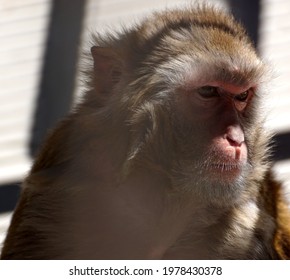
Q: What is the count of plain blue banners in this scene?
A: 0